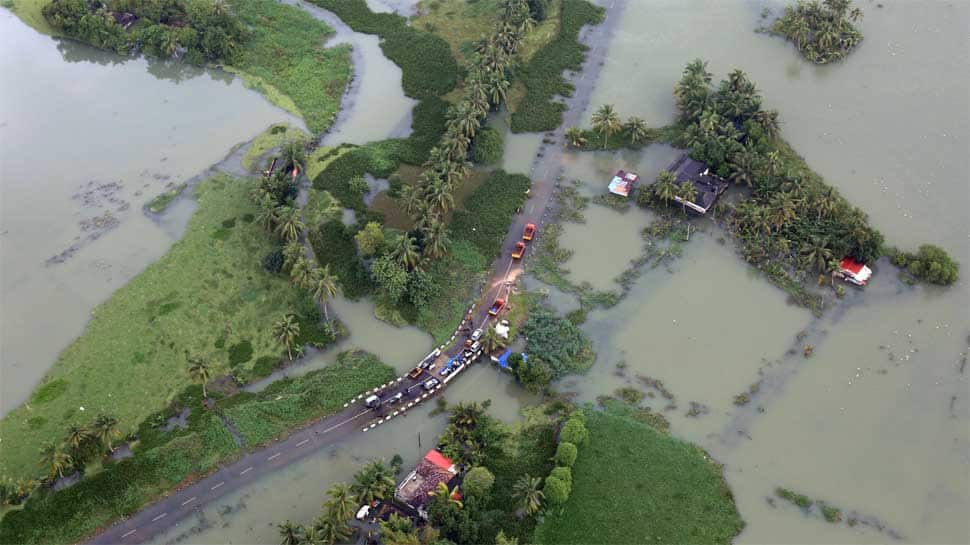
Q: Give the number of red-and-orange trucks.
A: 3